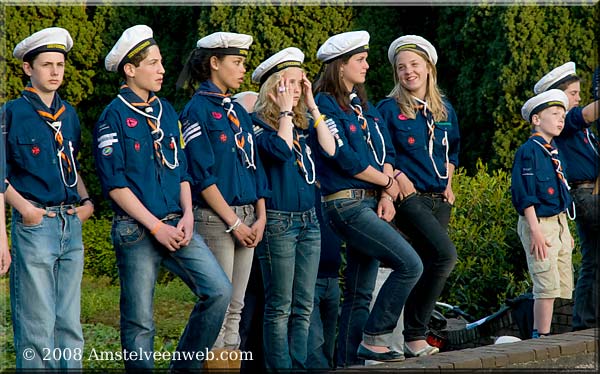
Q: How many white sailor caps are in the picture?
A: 8